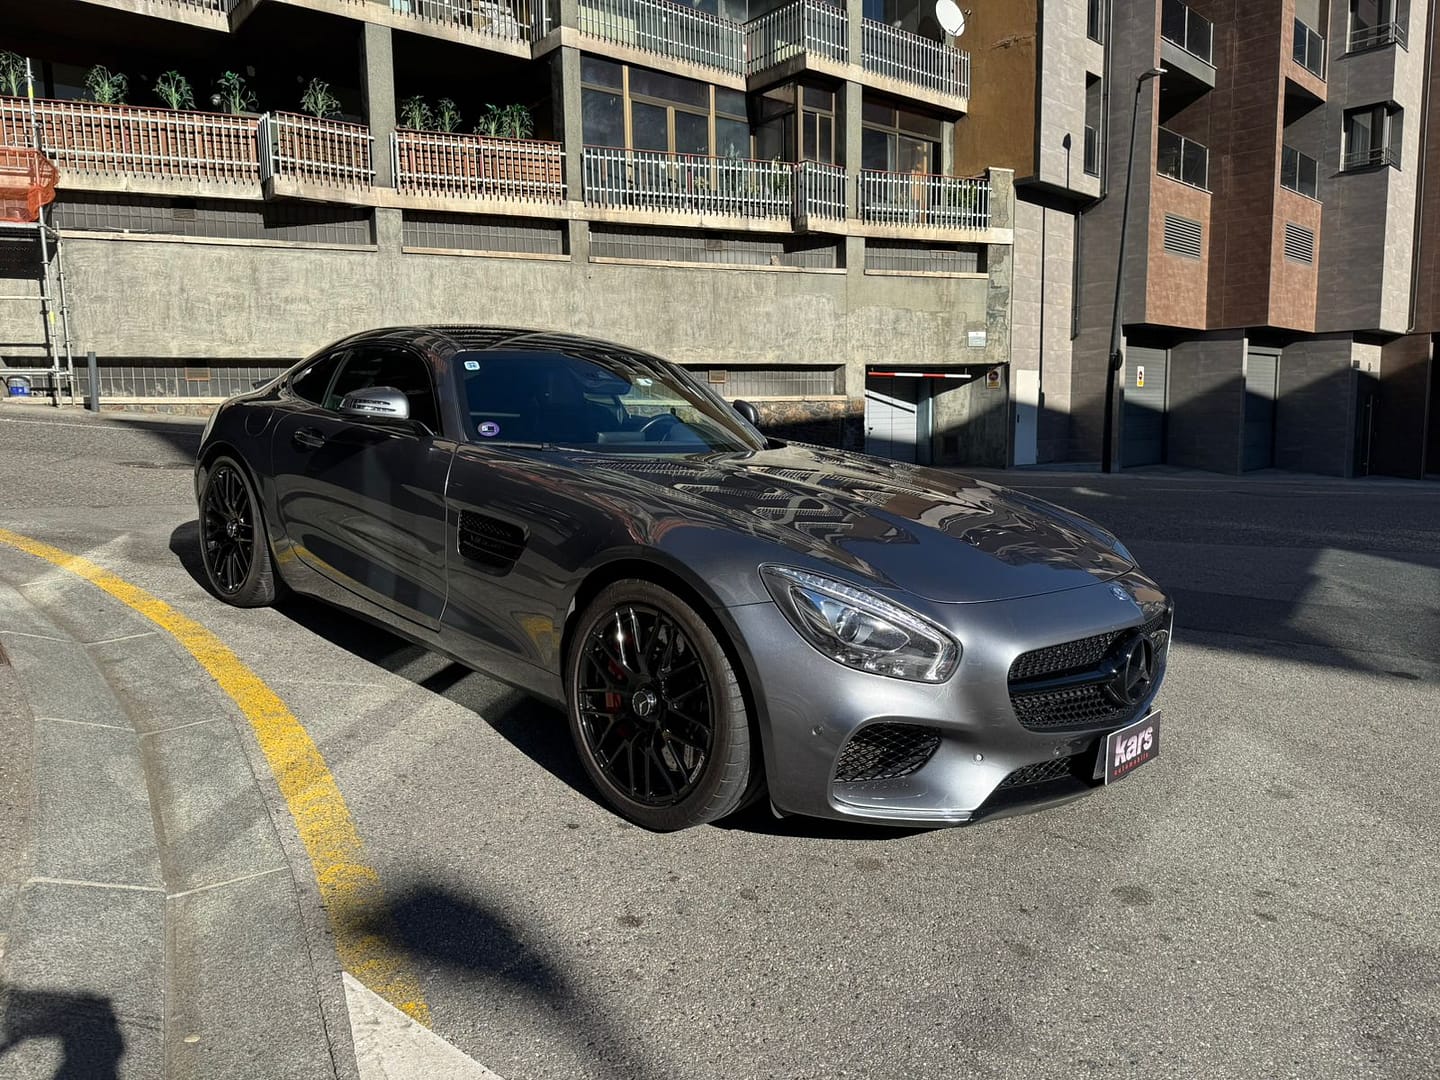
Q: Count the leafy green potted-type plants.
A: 9